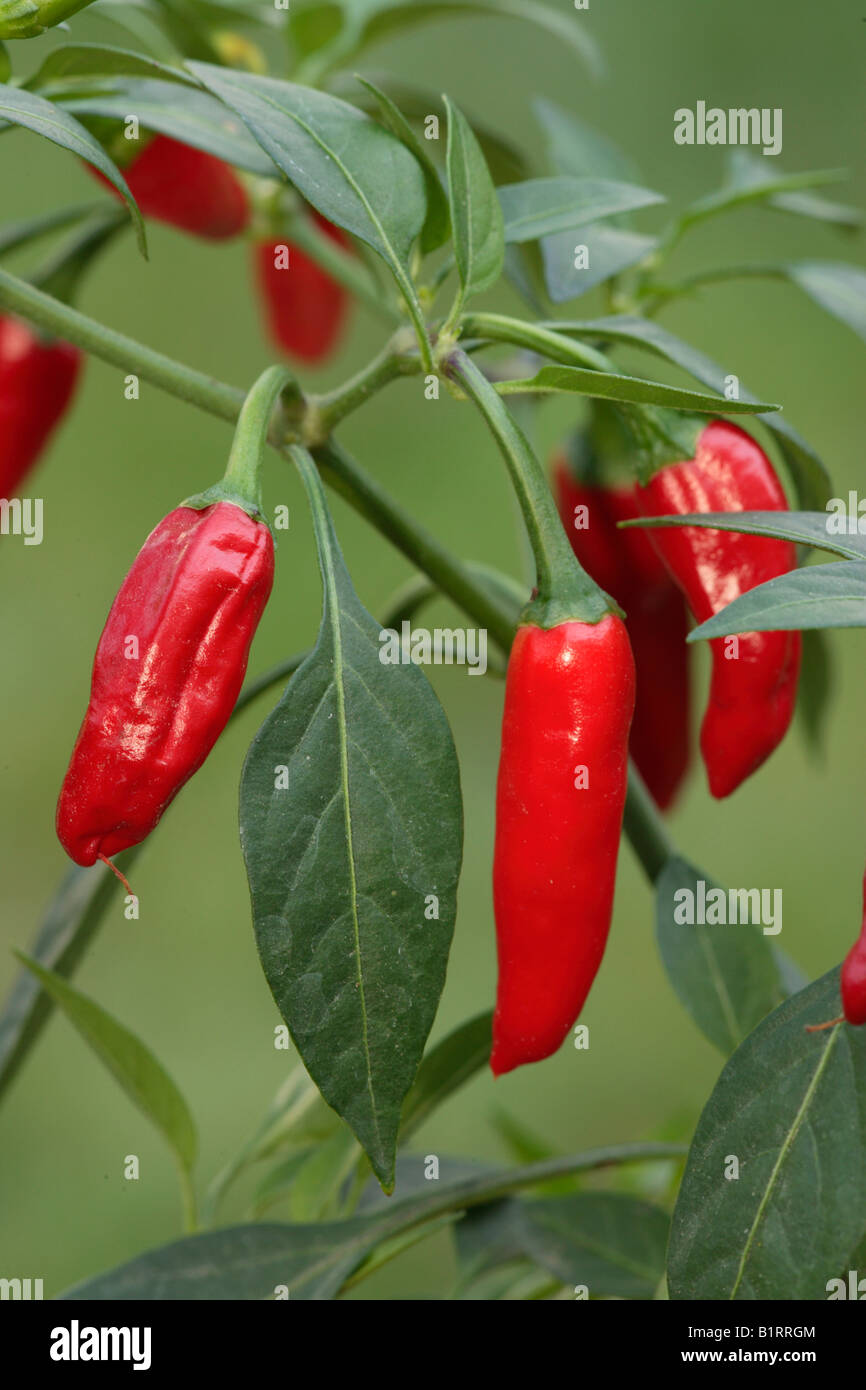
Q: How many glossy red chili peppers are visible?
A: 8